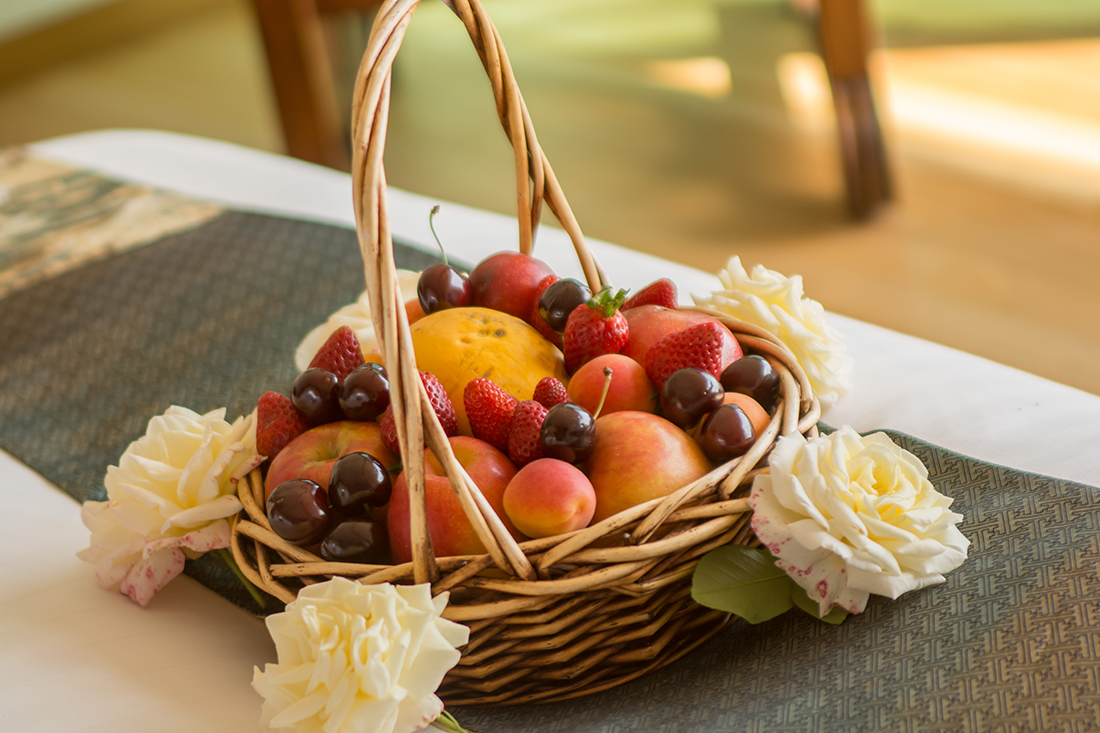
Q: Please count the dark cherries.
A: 11